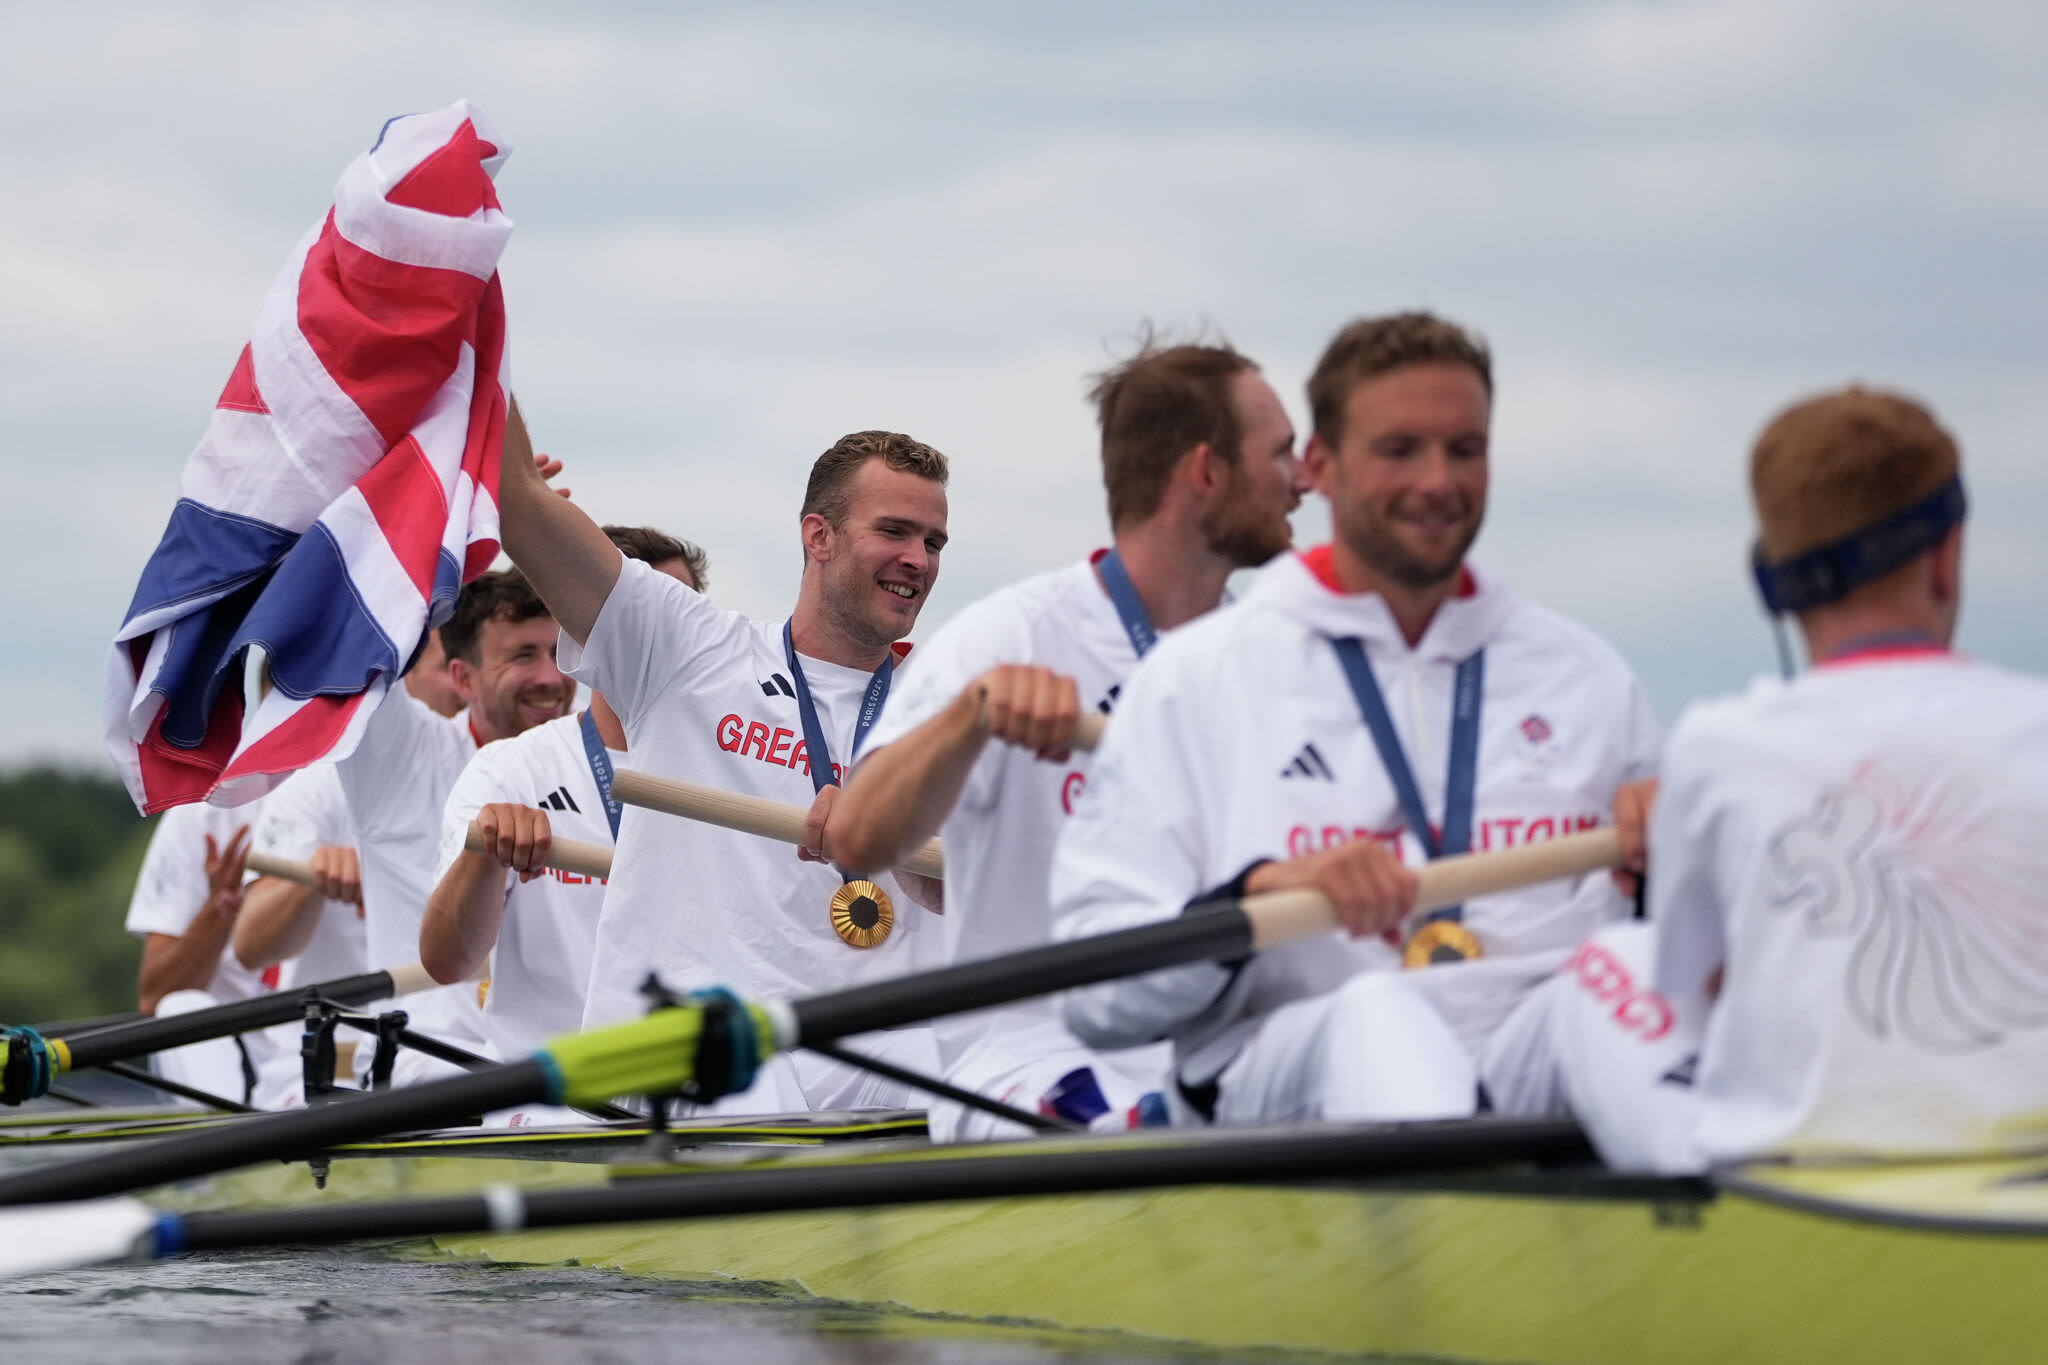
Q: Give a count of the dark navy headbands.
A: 1